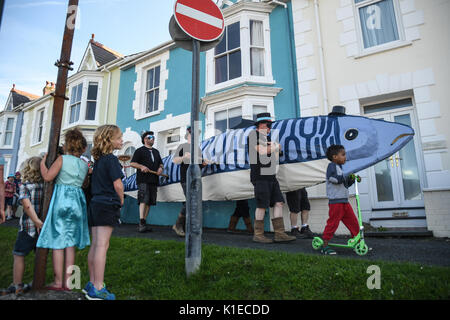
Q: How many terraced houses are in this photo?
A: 4